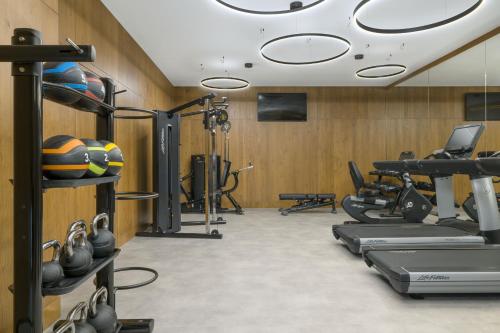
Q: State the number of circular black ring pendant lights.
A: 5